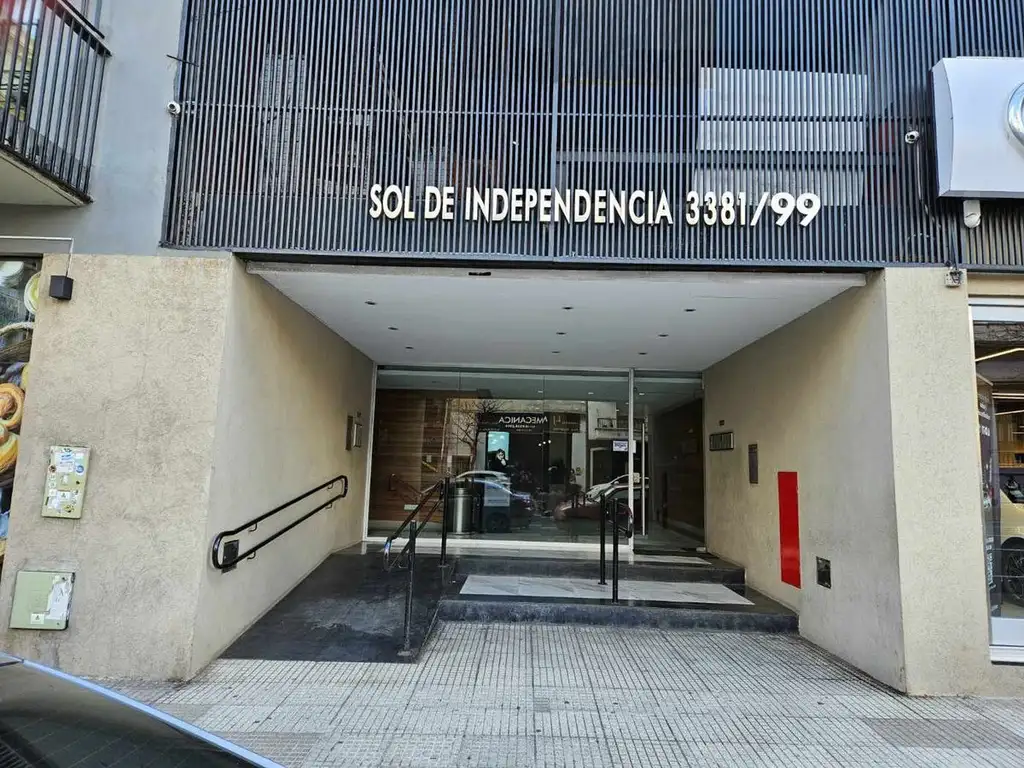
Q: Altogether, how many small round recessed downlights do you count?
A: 9